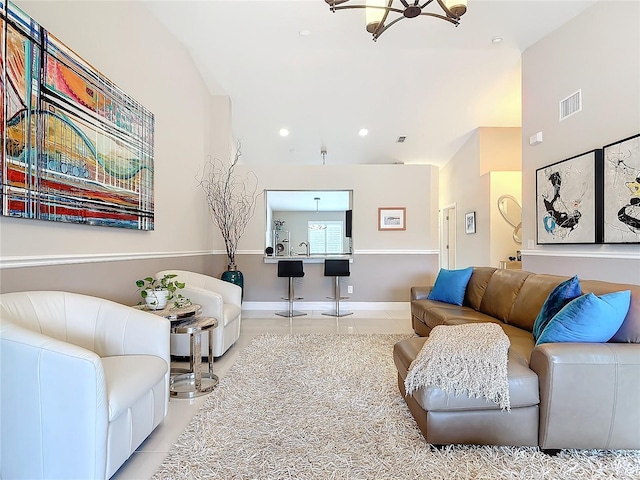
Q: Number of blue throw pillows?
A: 3